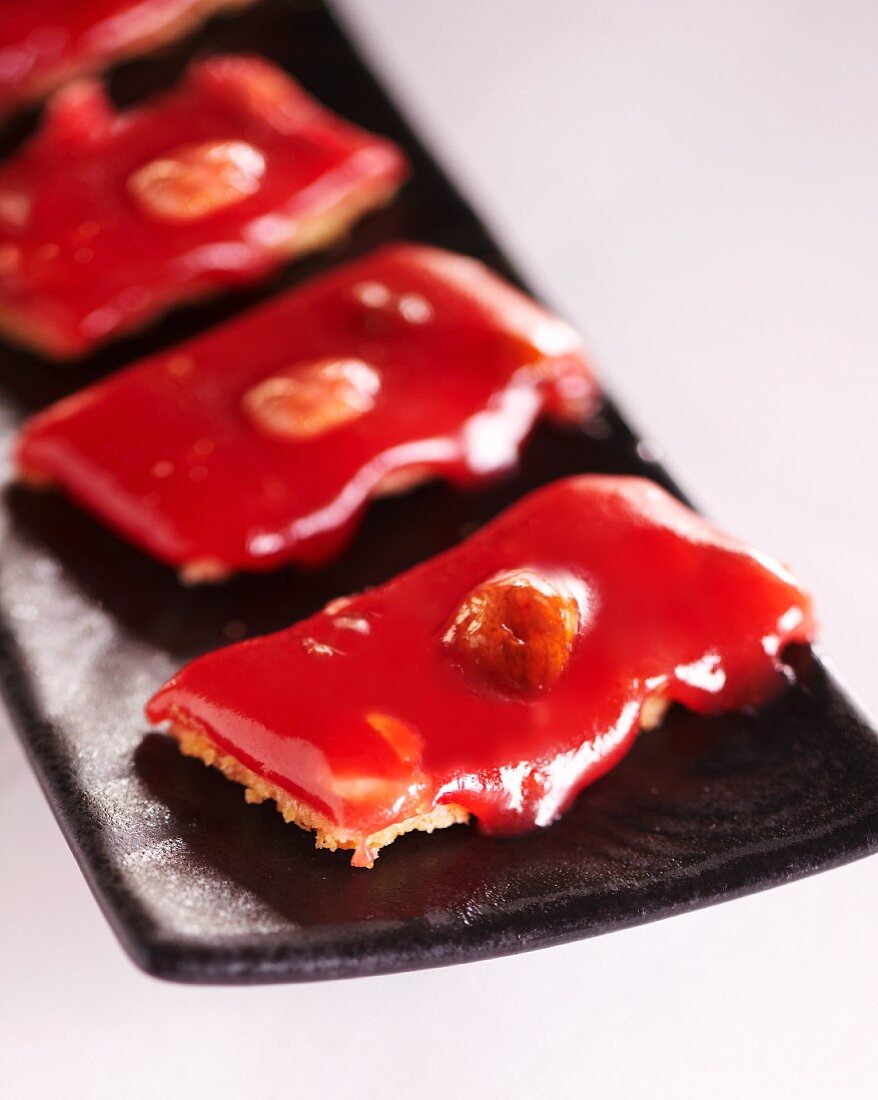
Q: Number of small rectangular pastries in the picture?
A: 4